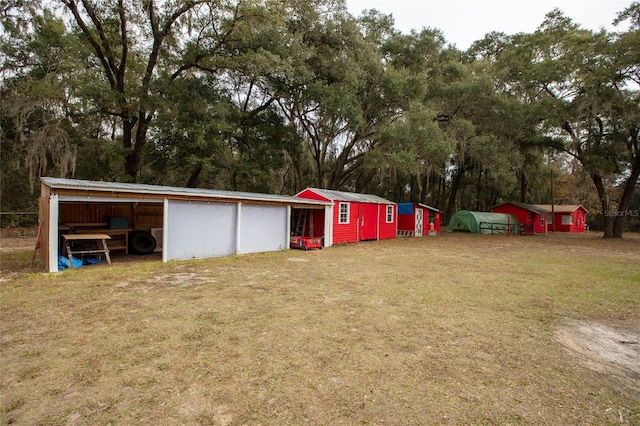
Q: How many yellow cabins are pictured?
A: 0